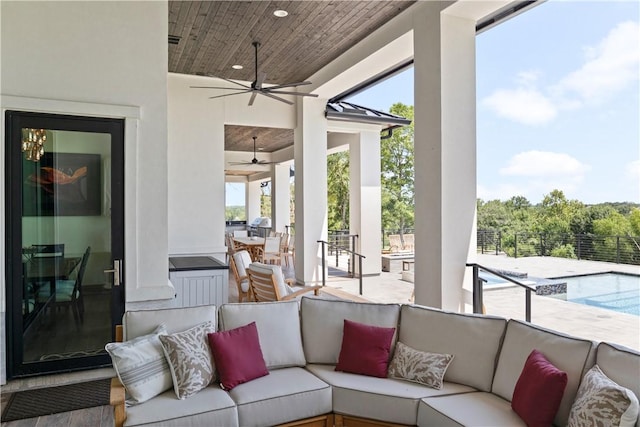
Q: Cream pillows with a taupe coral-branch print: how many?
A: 3